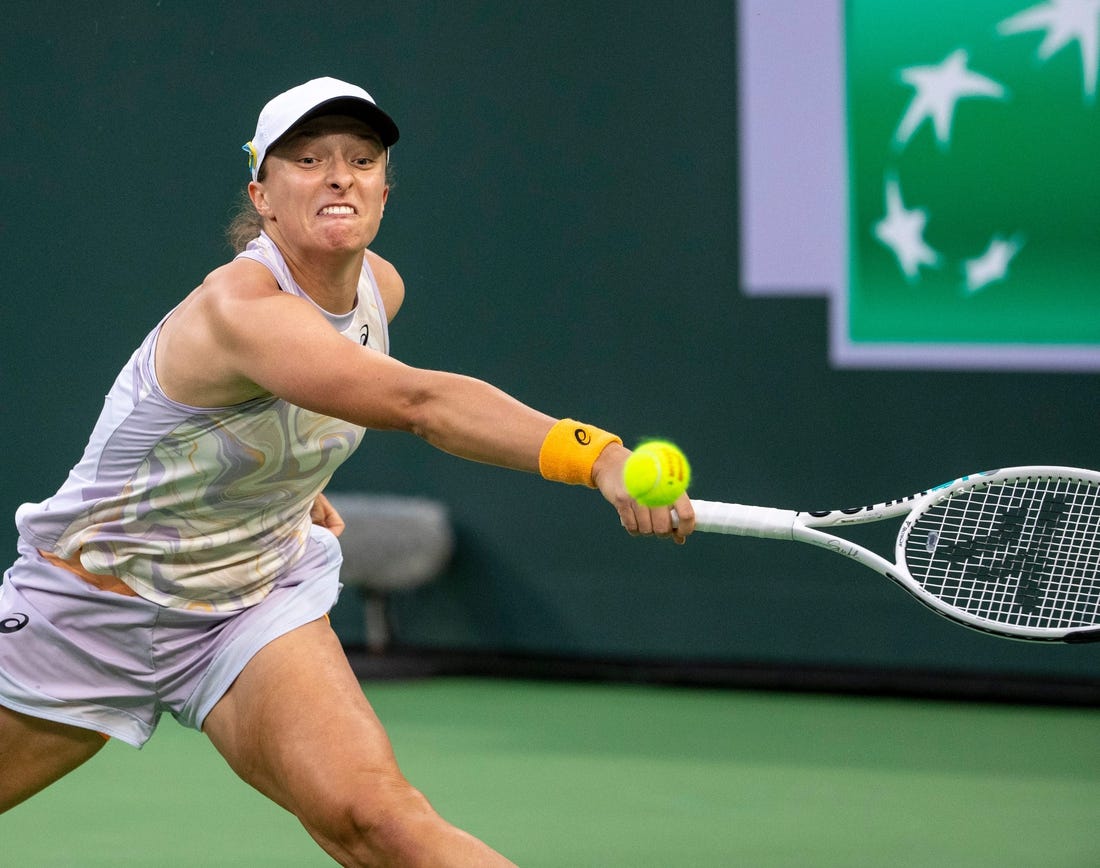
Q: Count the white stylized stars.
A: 4